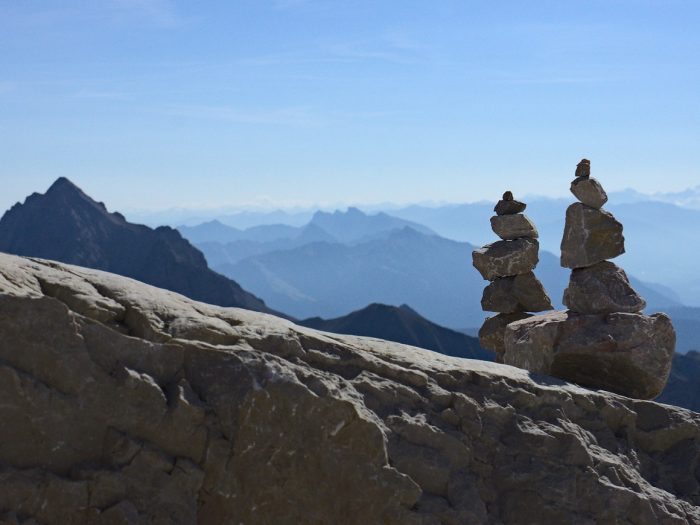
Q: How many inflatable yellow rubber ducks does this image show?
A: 0